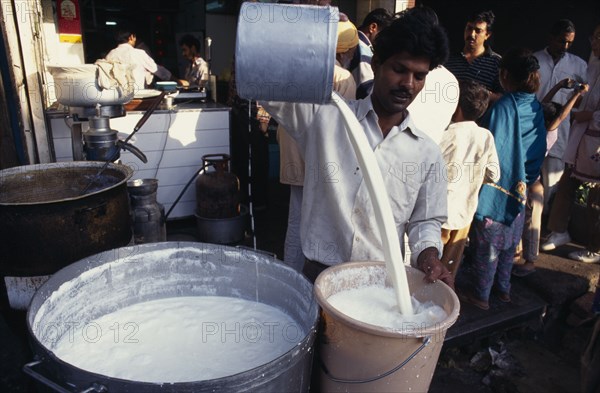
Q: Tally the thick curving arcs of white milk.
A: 1